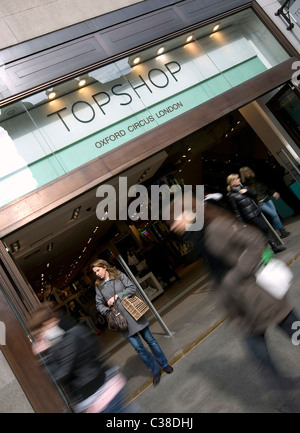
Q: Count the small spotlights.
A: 6